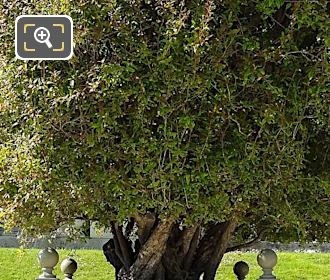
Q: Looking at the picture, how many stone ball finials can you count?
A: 4